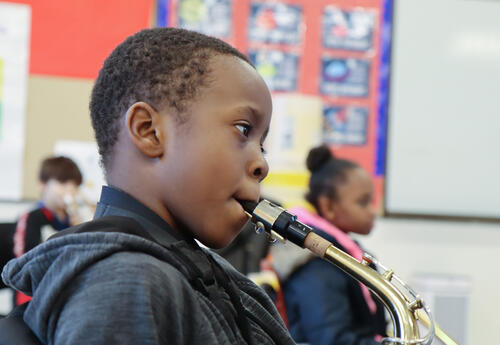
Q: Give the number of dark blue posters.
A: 6